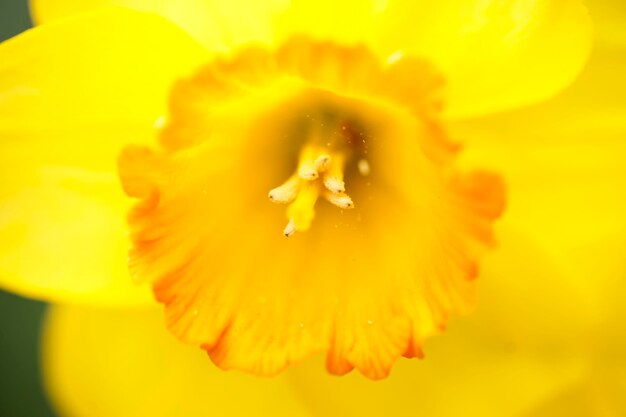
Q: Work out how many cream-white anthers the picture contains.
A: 6